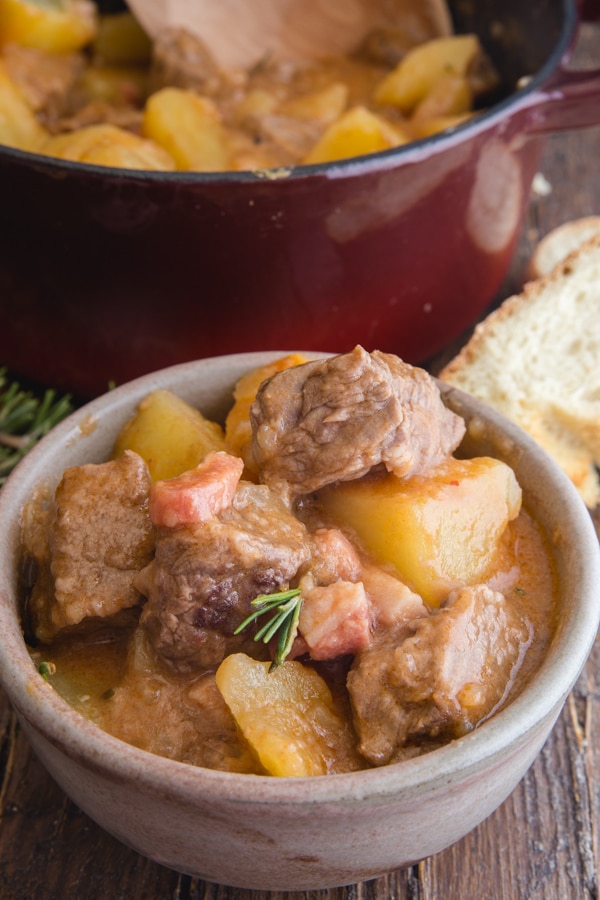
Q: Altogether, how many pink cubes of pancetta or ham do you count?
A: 4